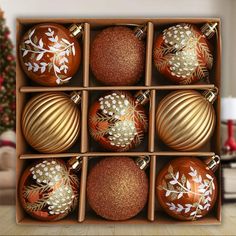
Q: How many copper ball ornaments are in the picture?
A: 7